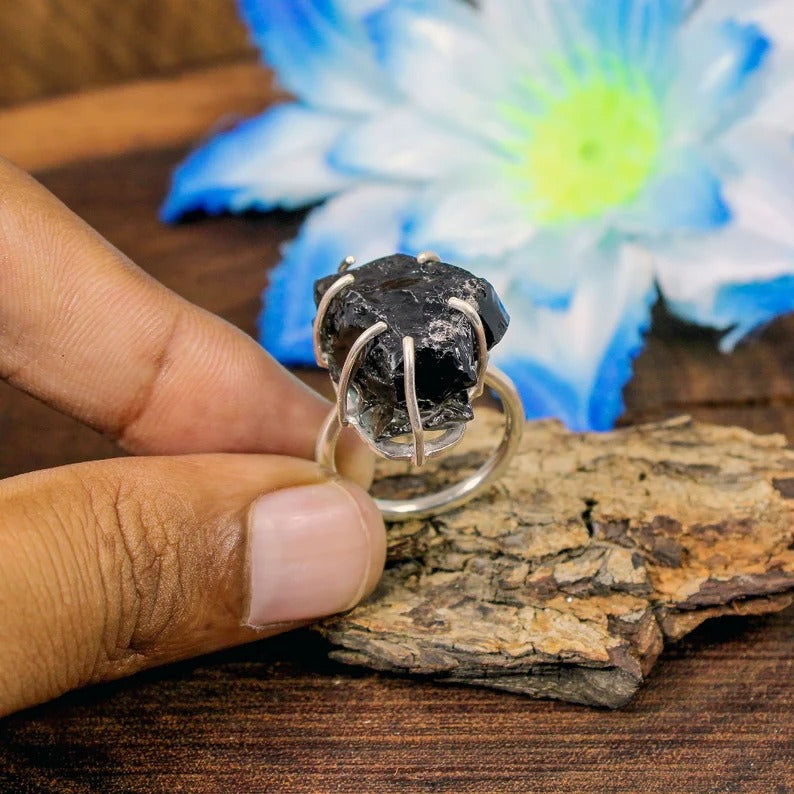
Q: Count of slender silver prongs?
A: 6